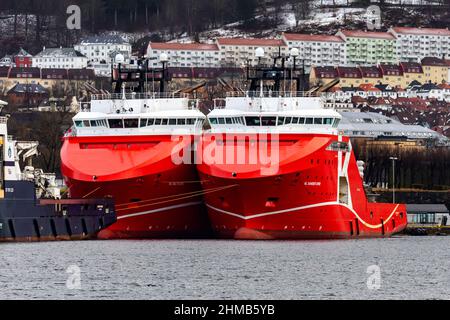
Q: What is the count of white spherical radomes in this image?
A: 4